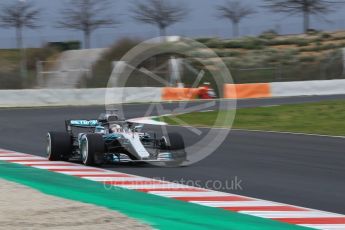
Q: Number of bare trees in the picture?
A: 5